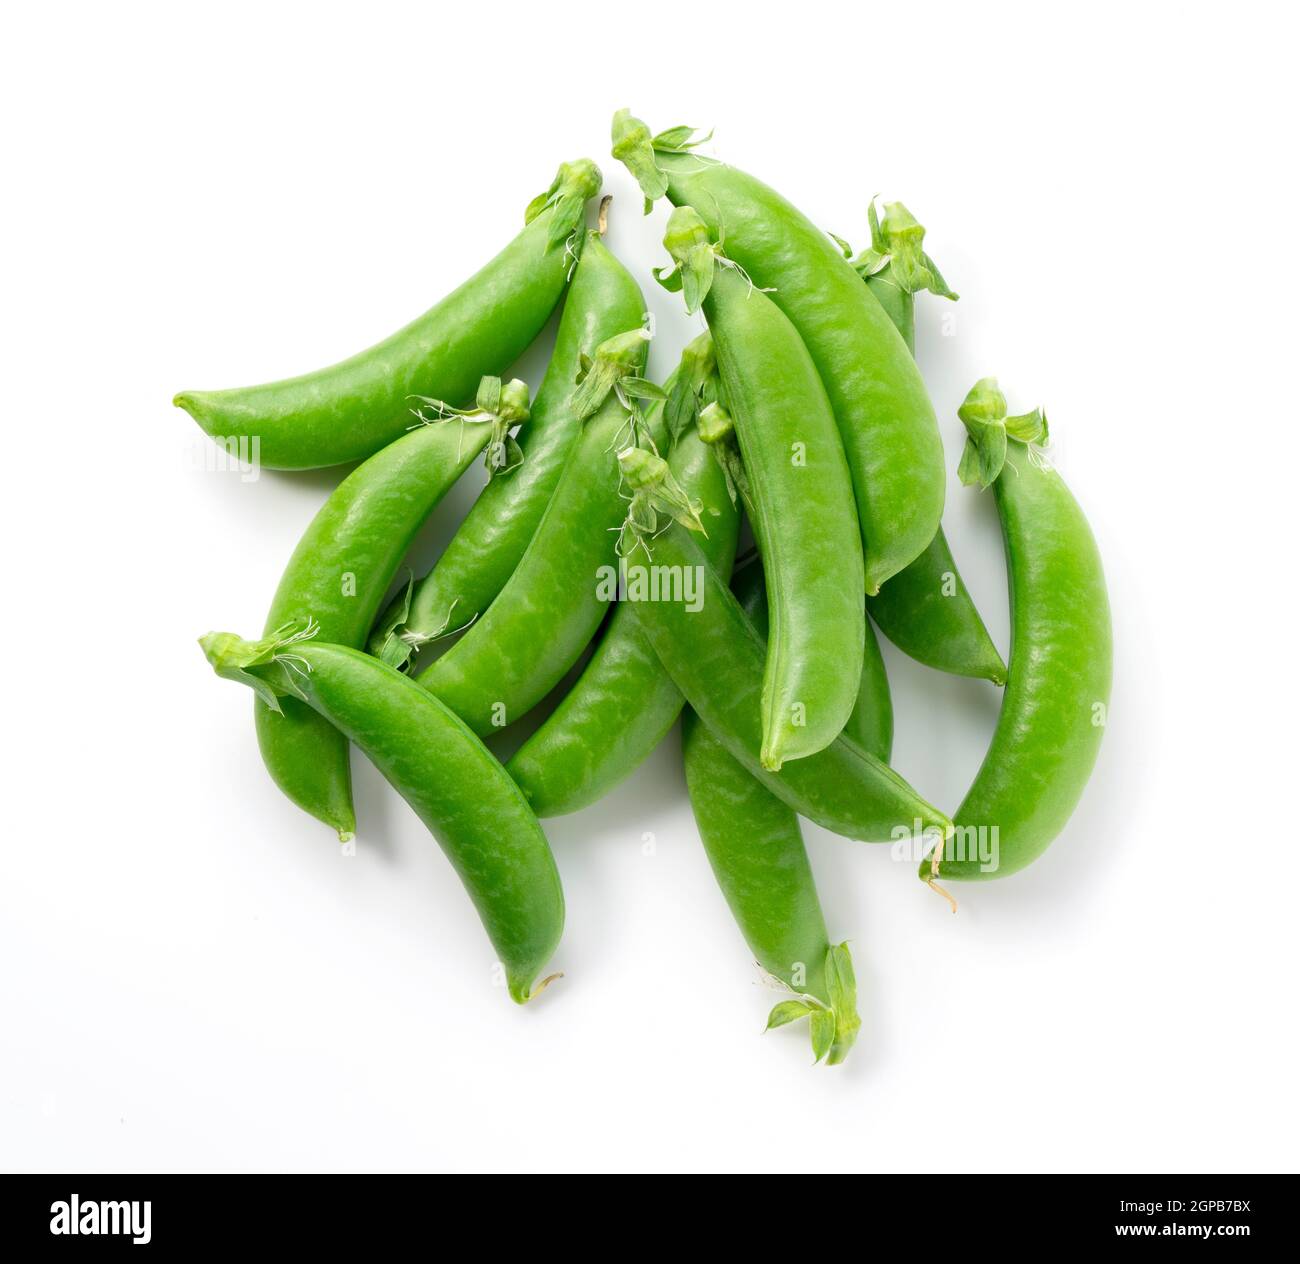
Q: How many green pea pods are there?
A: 13